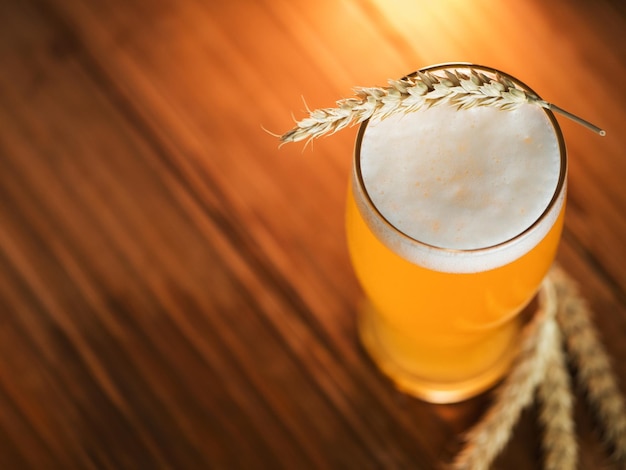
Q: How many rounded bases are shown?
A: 1